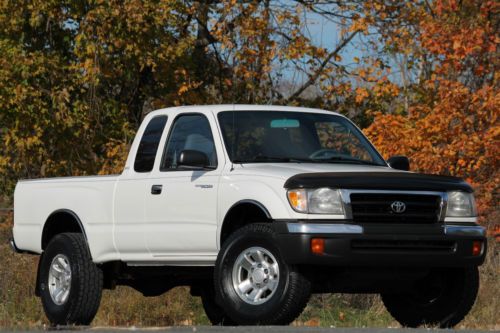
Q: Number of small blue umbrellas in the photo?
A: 0